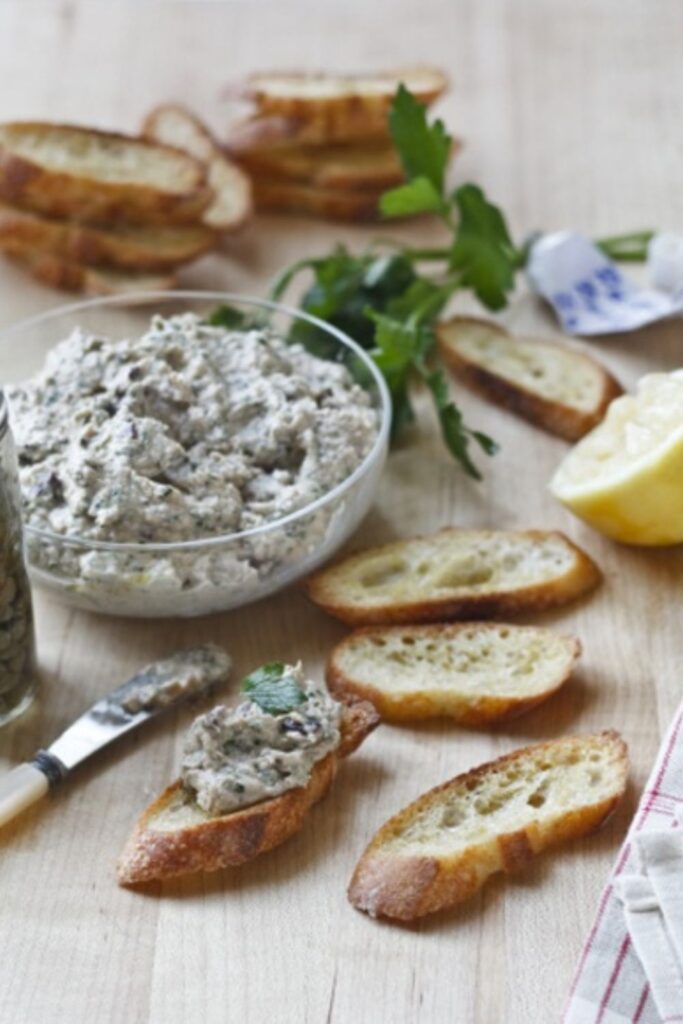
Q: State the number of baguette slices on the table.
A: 13